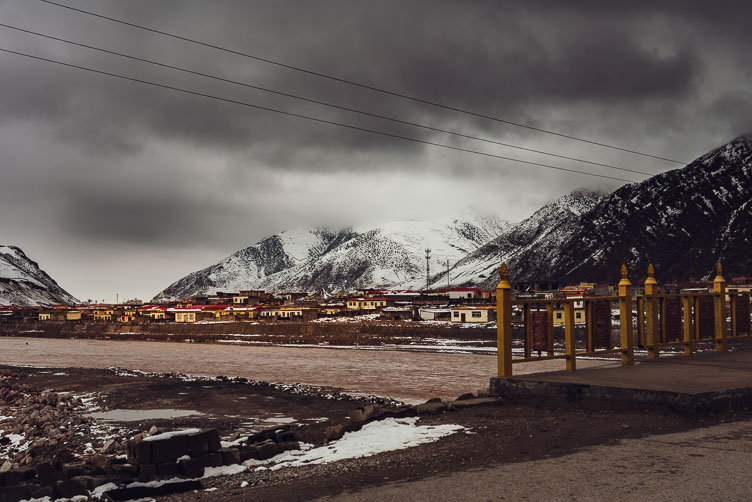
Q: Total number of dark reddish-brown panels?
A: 5